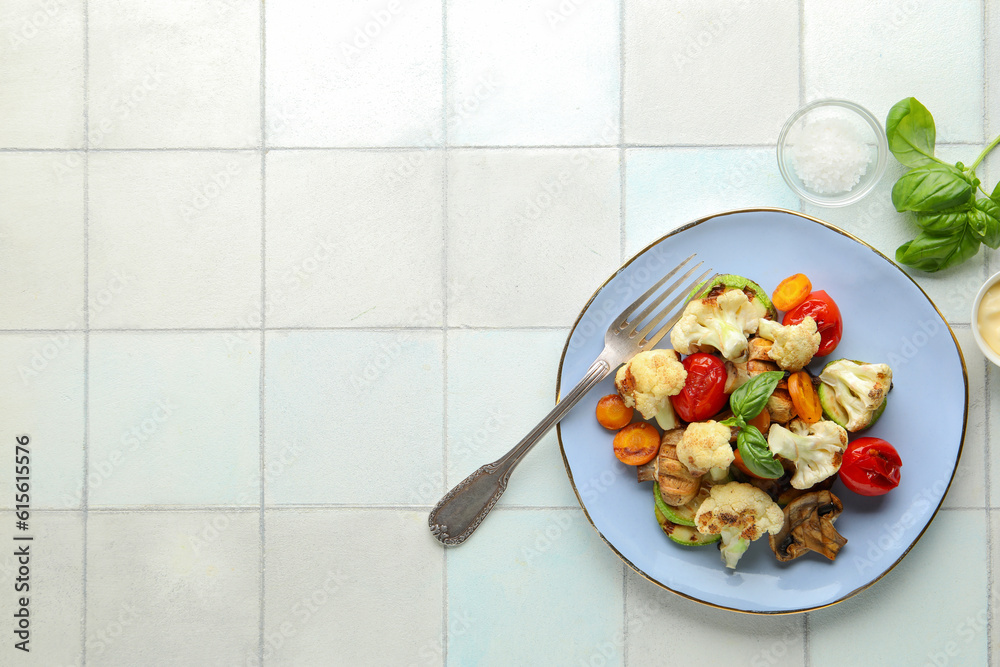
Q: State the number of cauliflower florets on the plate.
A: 7